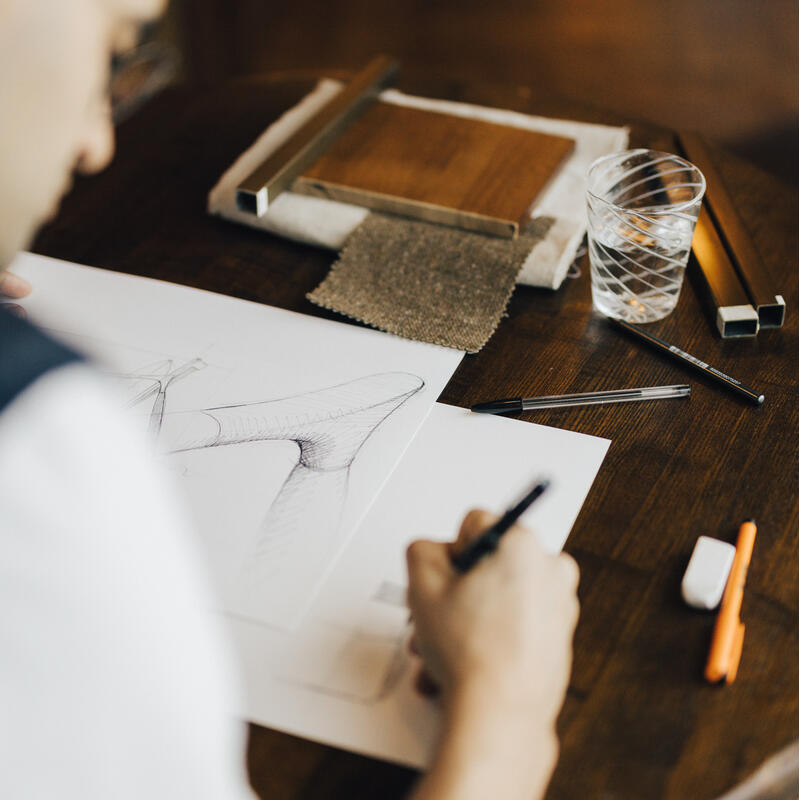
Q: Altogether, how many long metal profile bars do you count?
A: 3